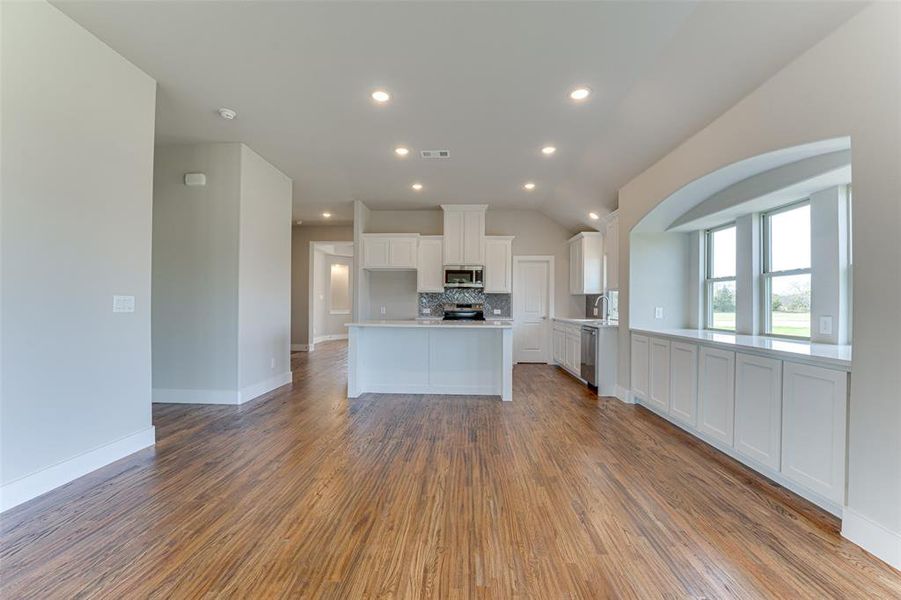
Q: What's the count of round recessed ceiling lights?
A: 8